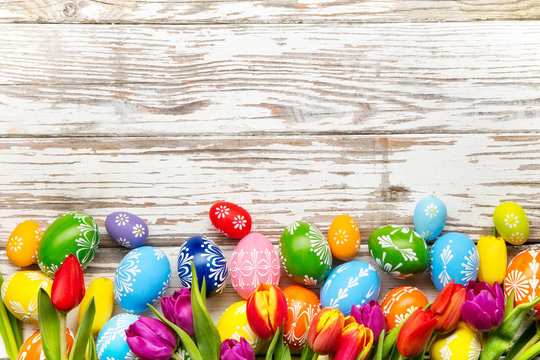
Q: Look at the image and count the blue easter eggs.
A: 6